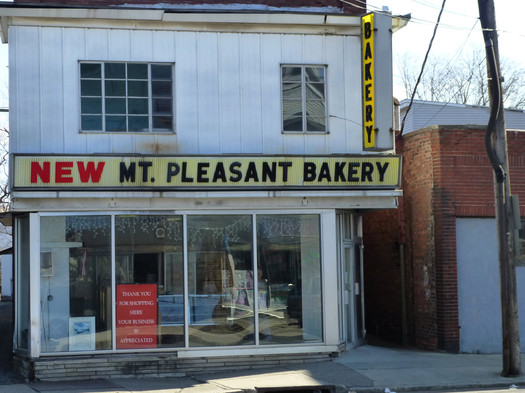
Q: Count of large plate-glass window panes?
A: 4